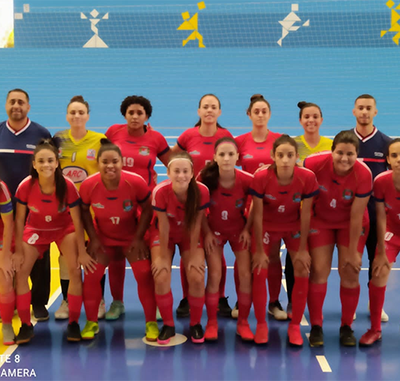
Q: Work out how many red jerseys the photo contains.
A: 11